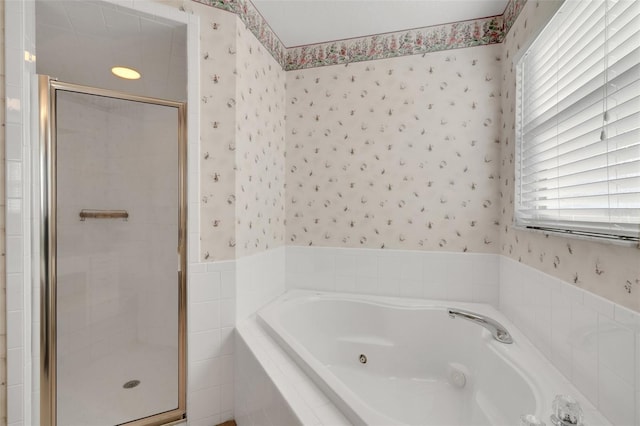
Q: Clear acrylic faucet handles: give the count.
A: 2